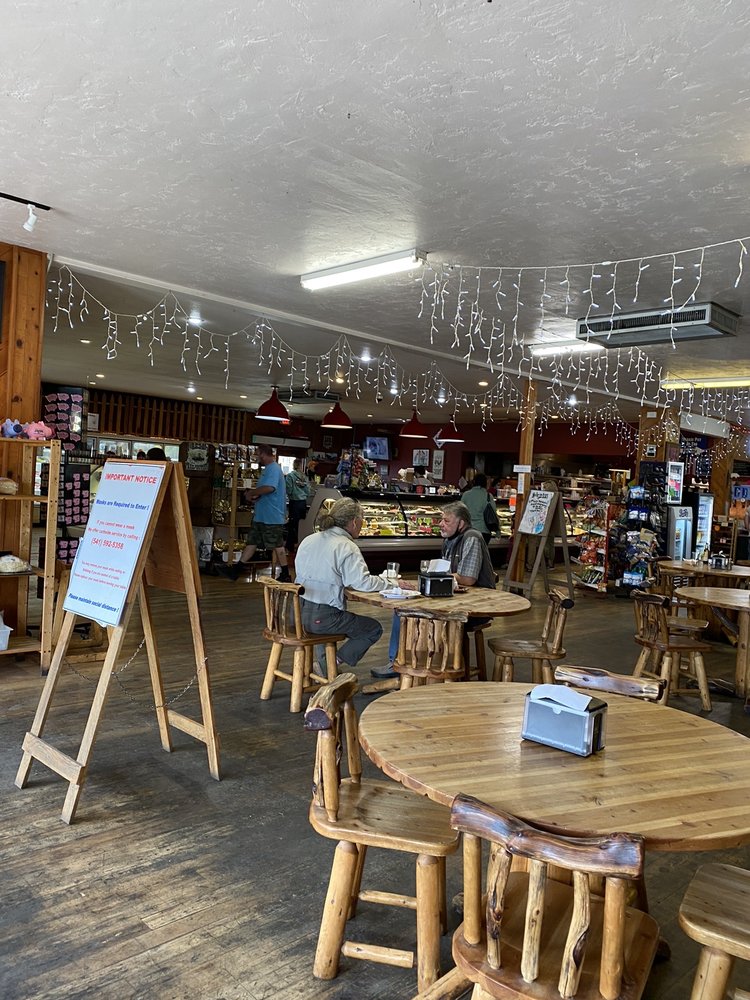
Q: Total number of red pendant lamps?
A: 4